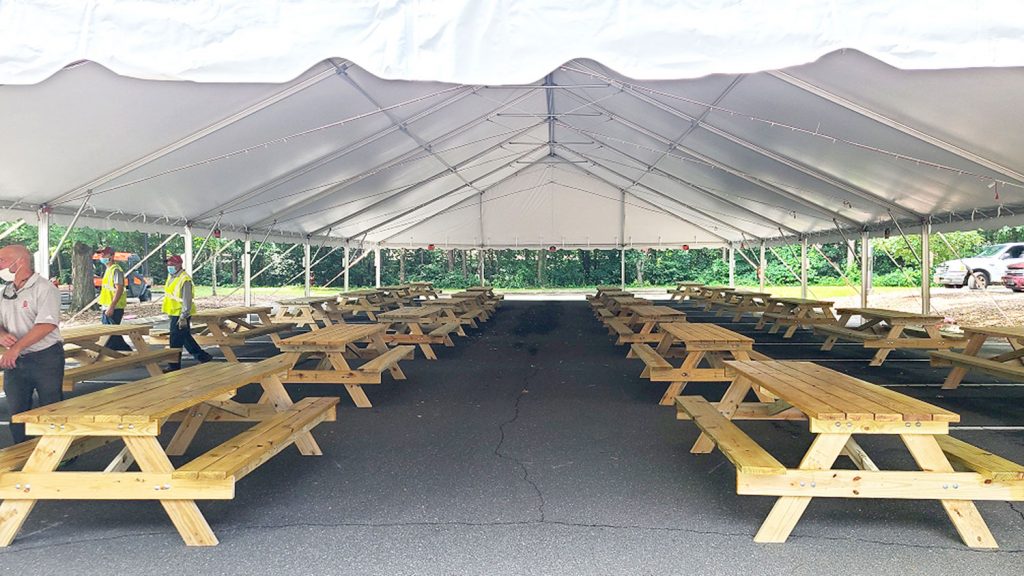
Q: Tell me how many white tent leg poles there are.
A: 13